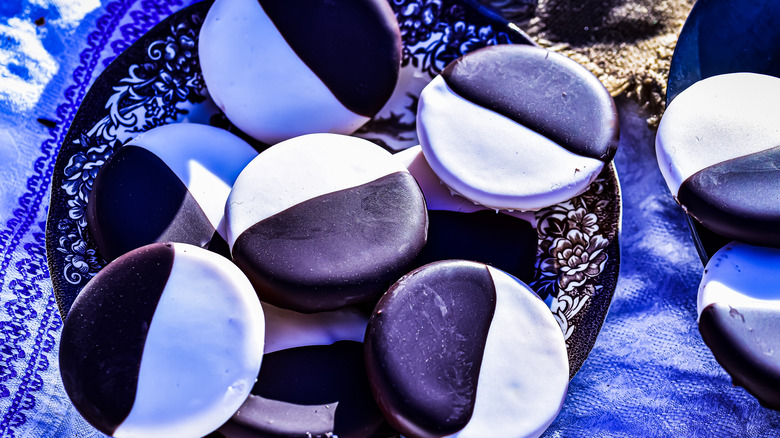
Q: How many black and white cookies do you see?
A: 10